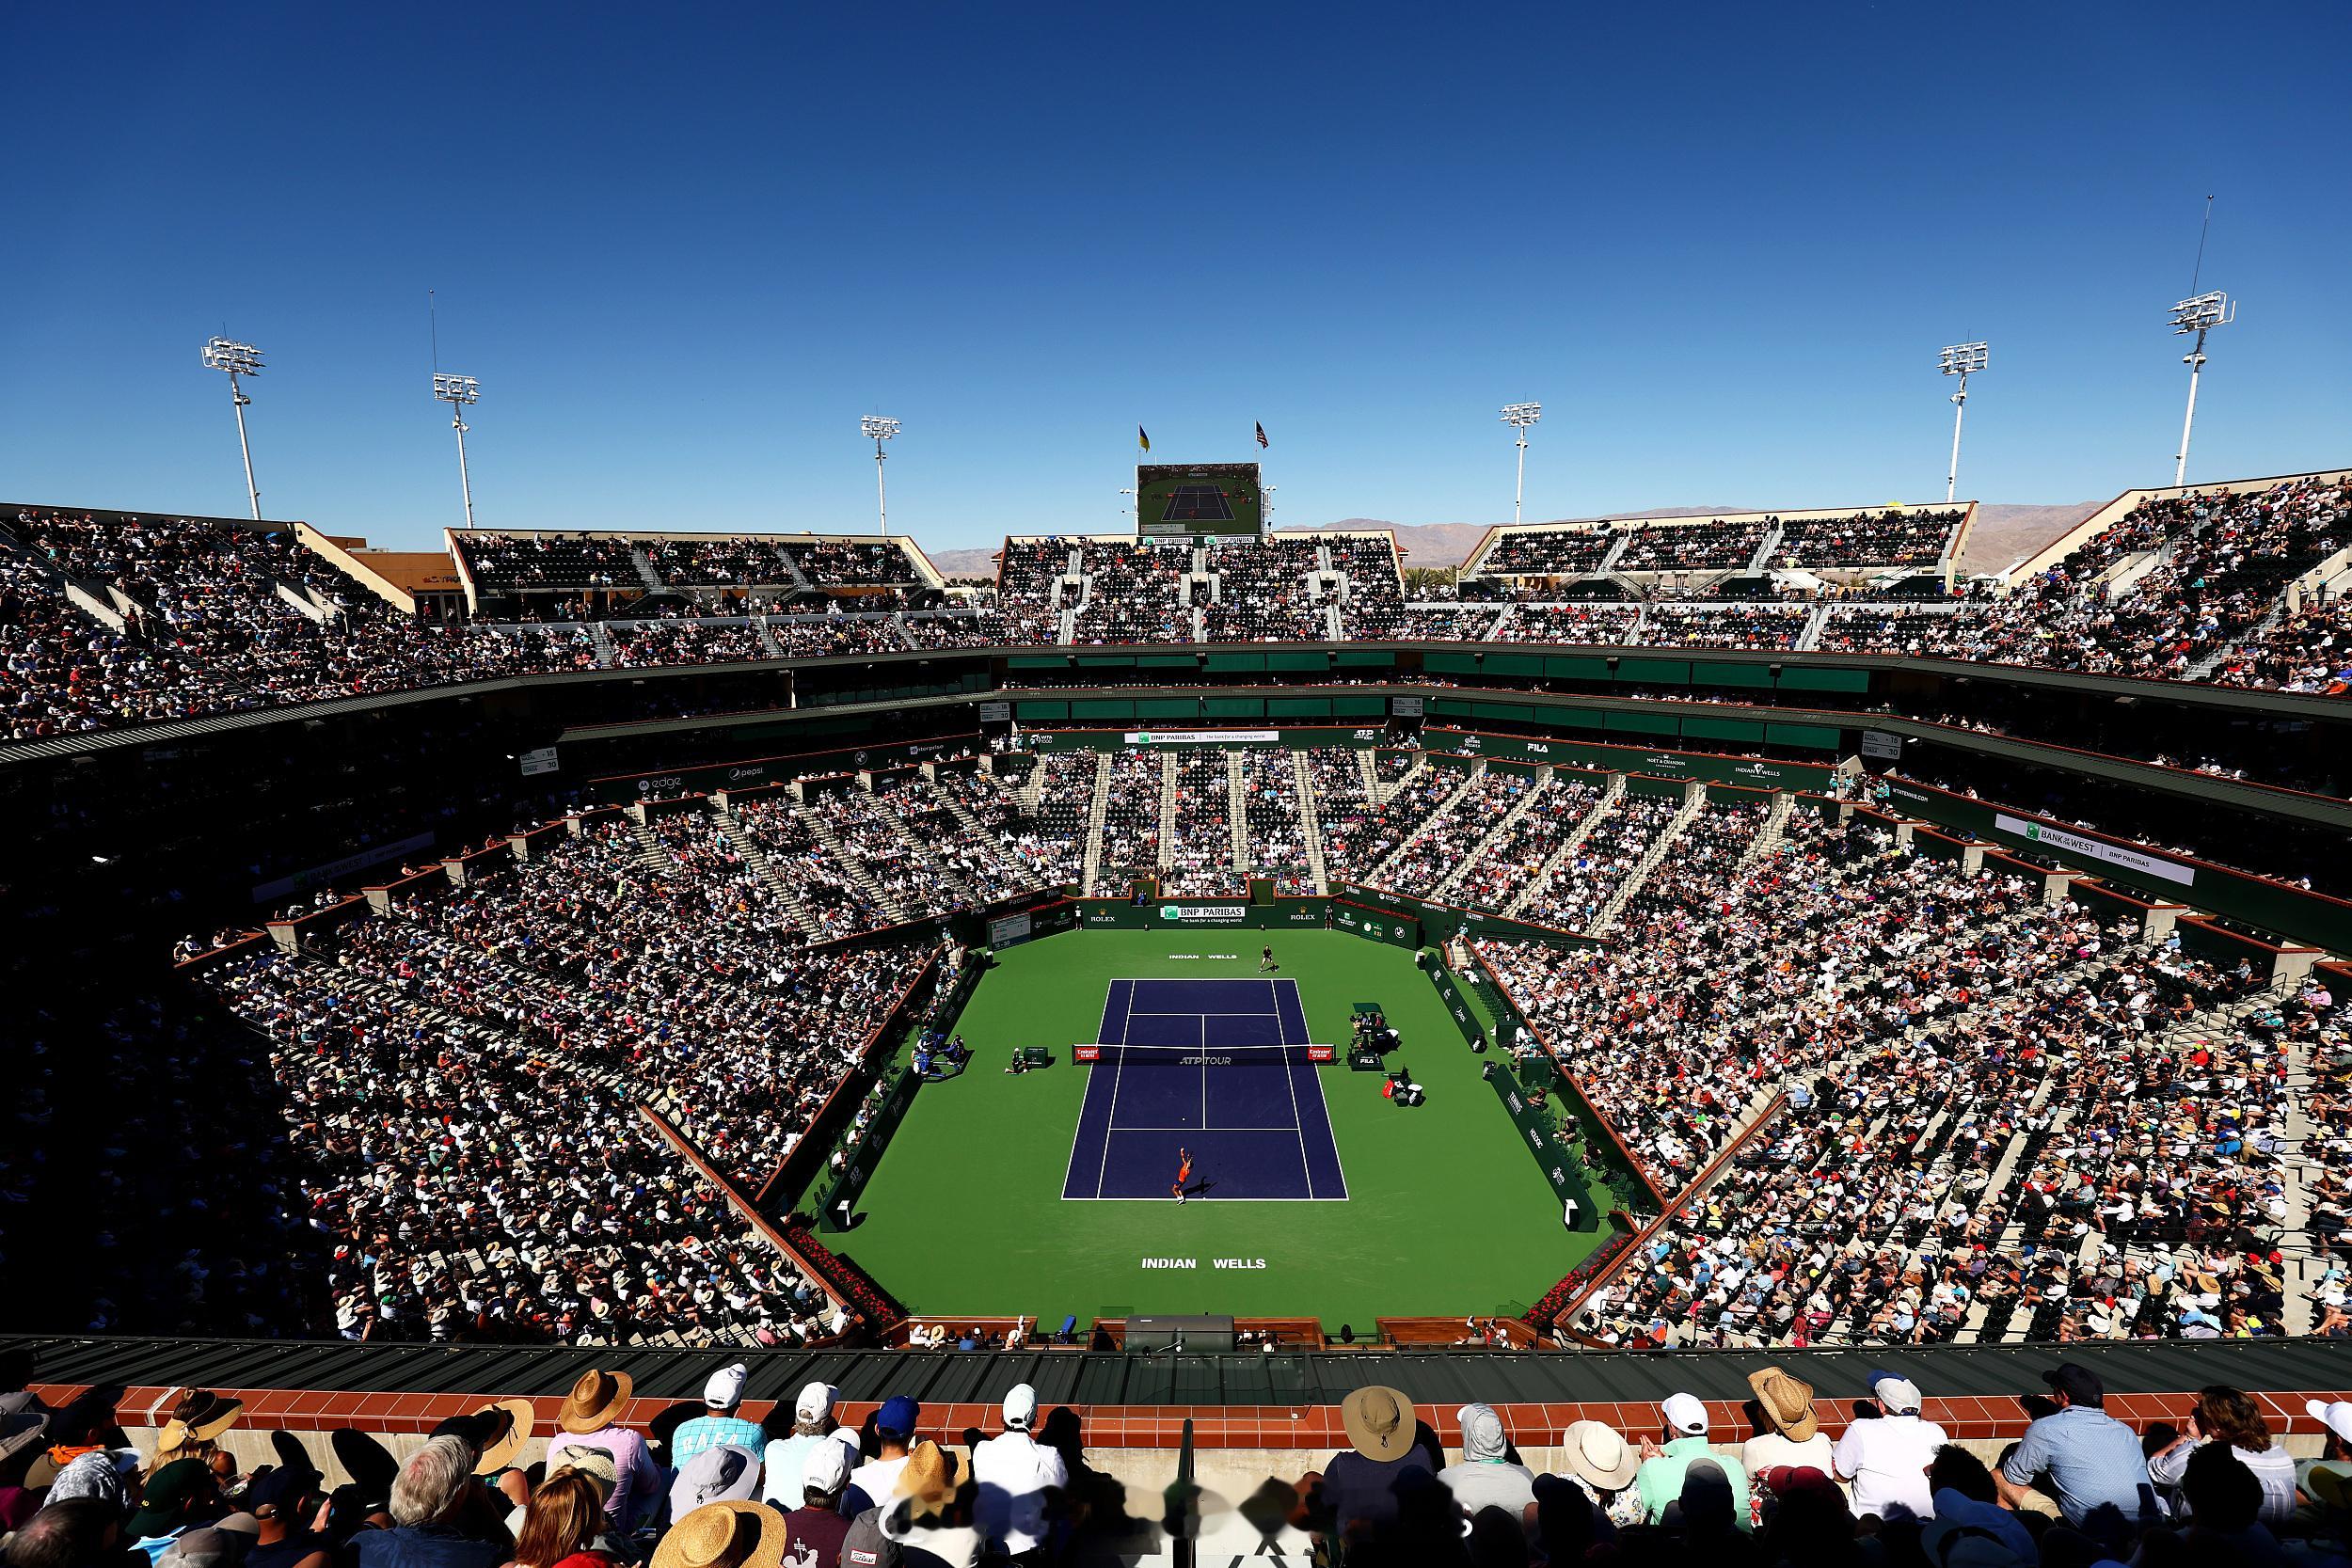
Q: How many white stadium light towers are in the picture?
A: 6